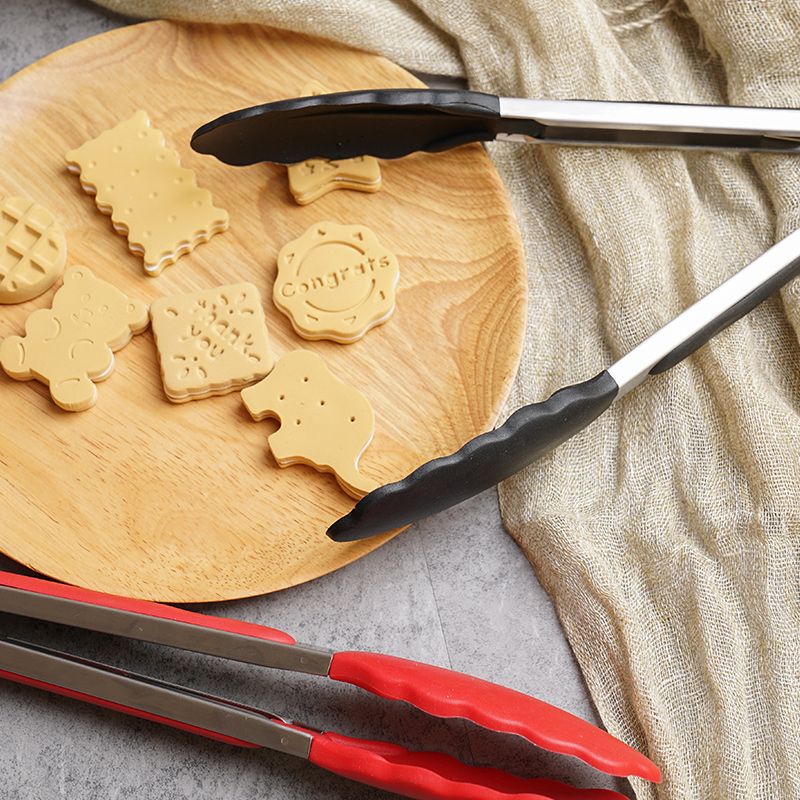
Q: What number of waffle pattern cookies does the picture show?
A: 1